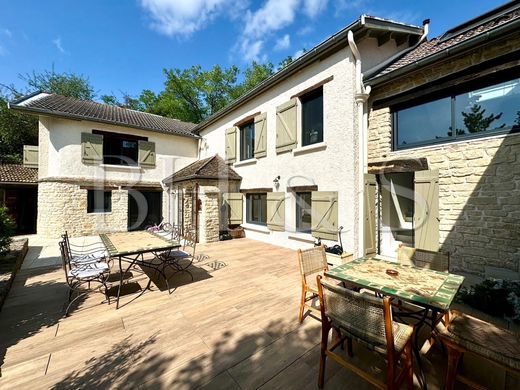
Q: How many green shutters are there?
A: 11